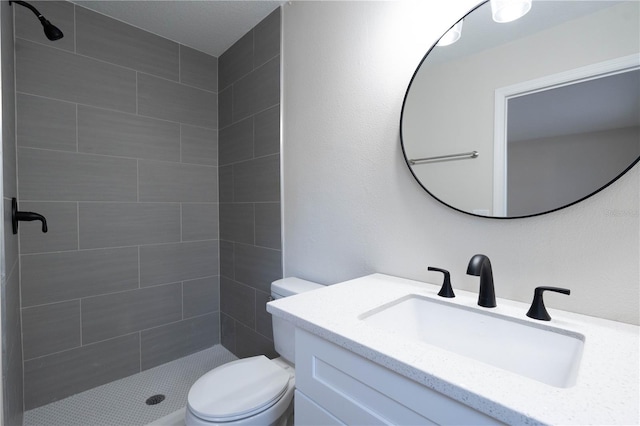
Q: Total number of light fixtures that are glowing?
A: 2